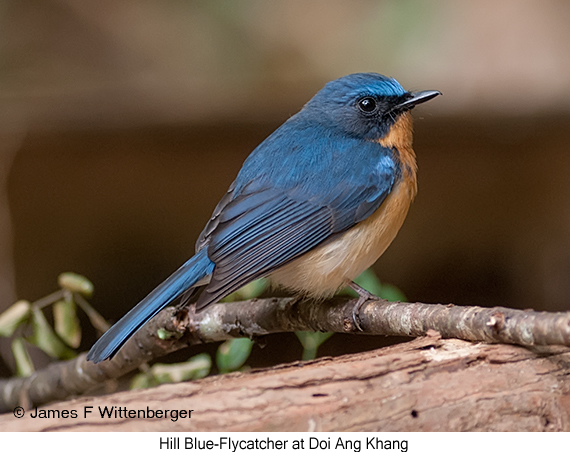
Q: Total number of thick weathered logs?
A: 1